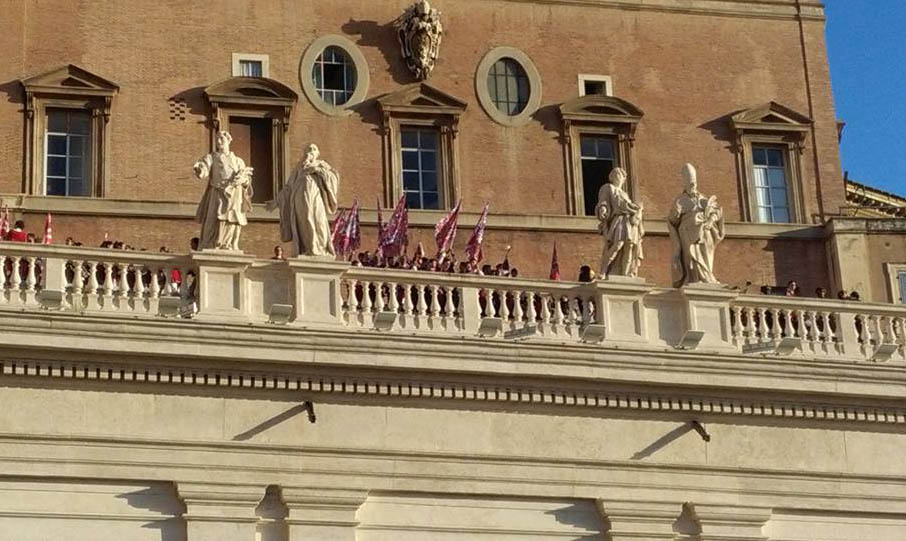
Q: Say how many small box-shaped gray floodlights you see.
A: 9